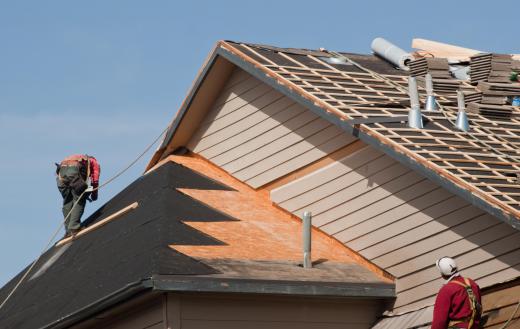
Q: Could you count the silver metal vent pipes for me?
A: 4